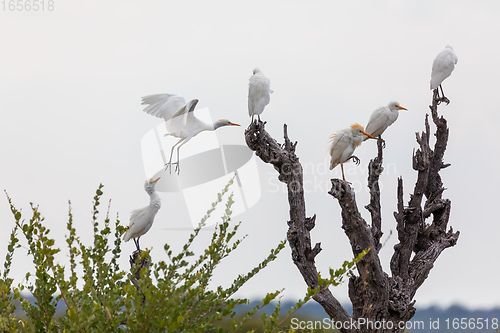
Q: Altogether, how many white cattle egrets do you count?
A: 6